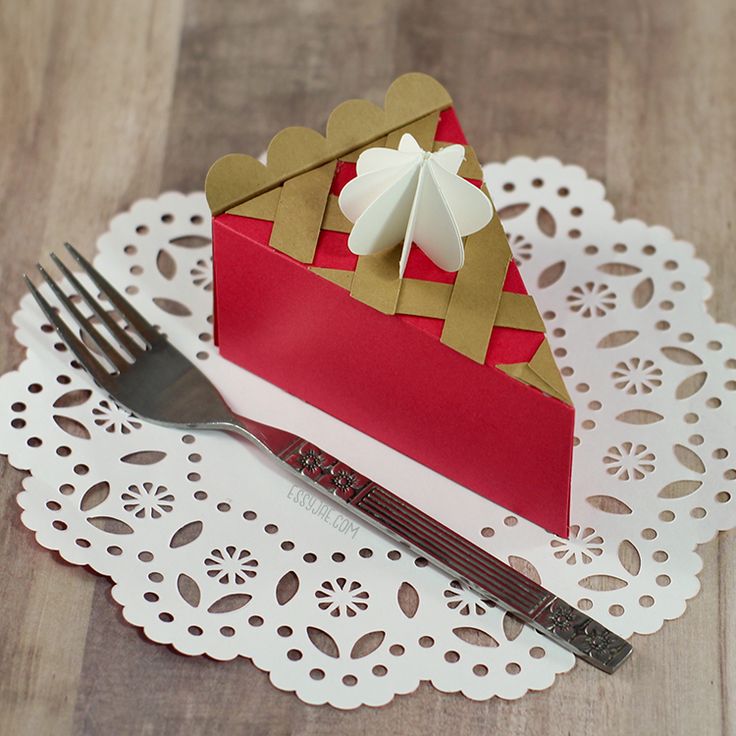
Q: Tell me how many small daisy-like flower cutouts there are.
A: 11